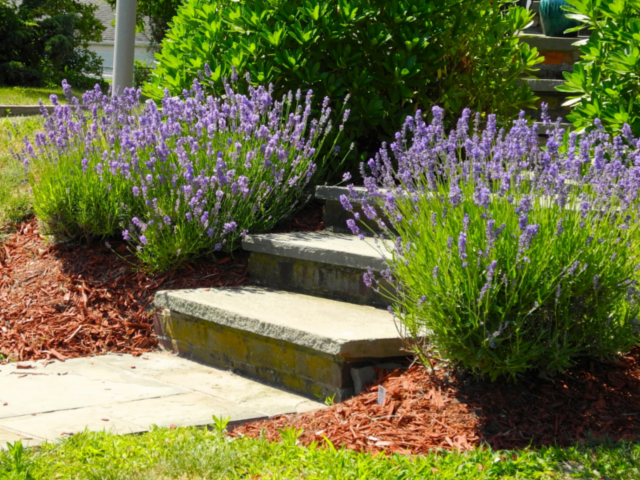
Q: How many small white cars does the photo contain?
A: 0